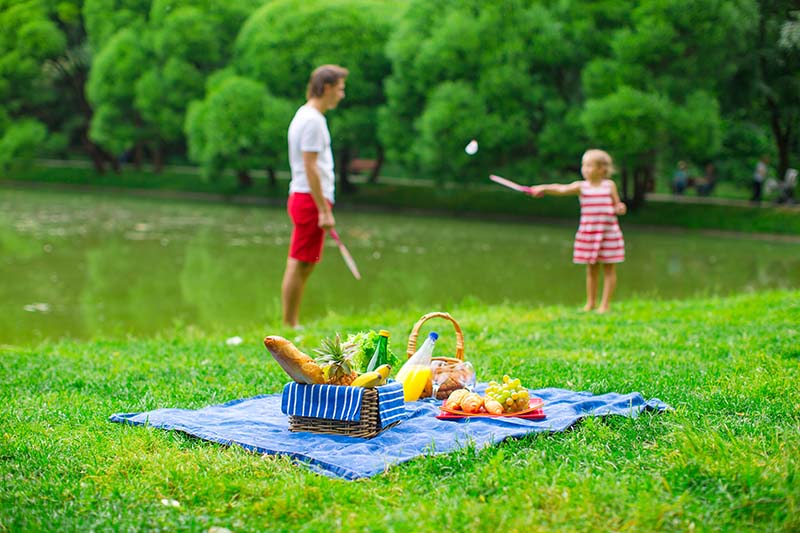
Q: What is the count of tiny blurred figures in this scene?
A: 3